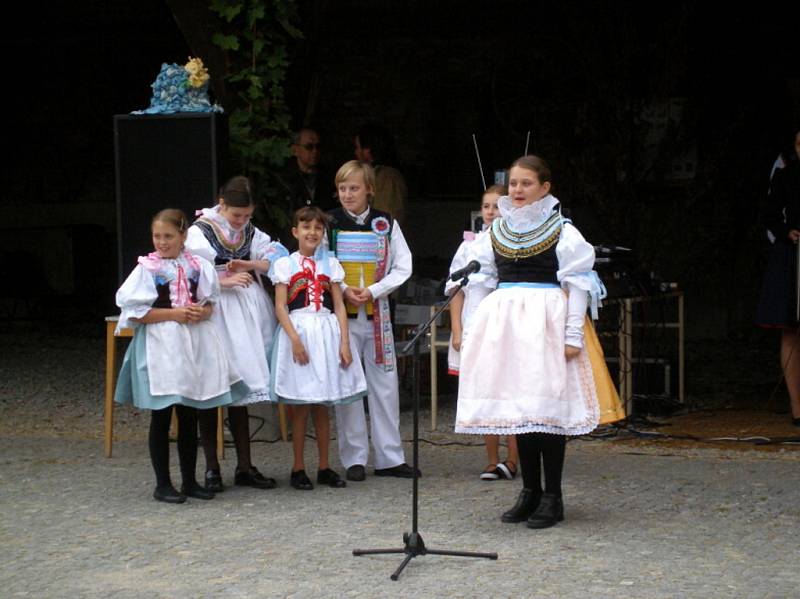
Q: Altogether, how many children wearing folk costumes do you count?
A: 6